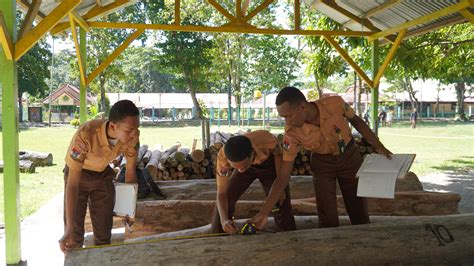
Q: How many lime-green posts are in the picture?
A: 3